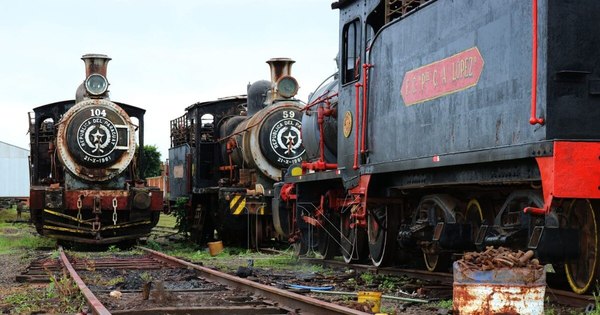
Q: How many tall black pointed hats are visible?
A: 0